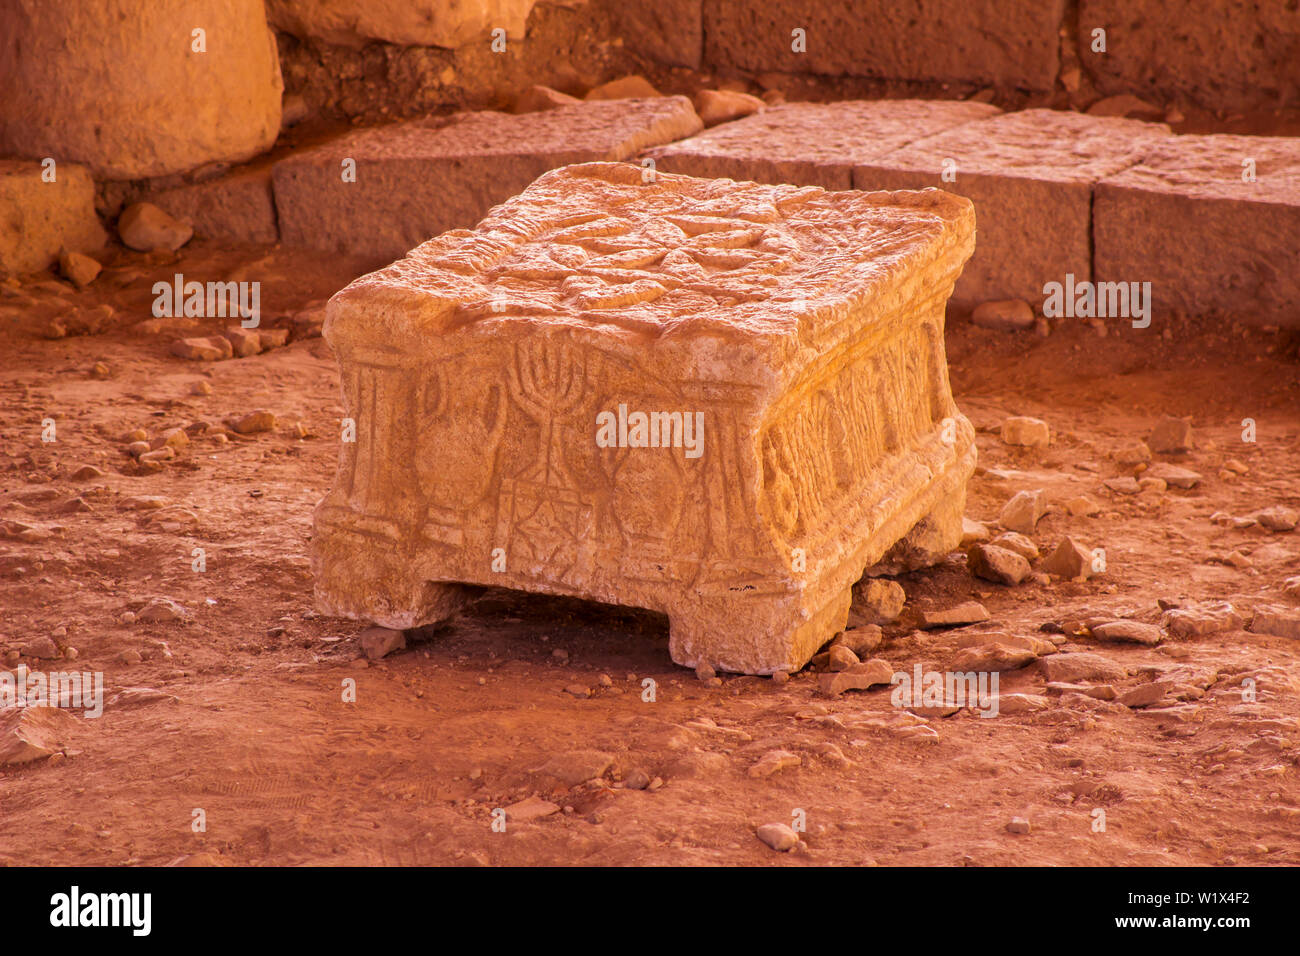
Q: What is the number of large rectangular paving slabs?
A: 4